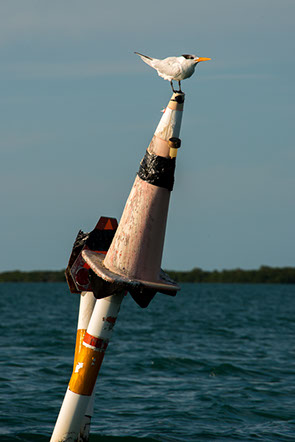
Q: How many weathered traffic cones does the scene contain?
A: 1